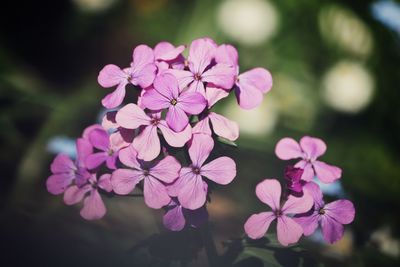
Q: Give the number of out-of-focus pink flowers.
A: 0